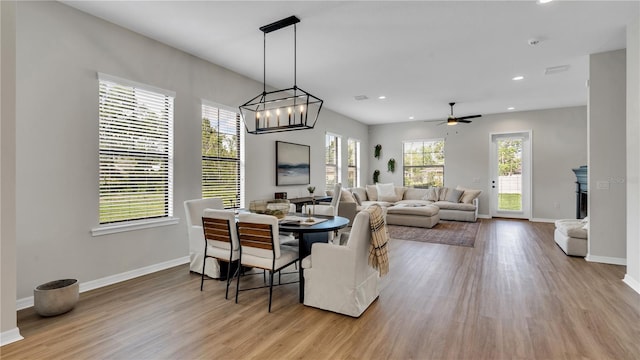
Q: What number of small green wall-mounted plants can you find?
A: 3